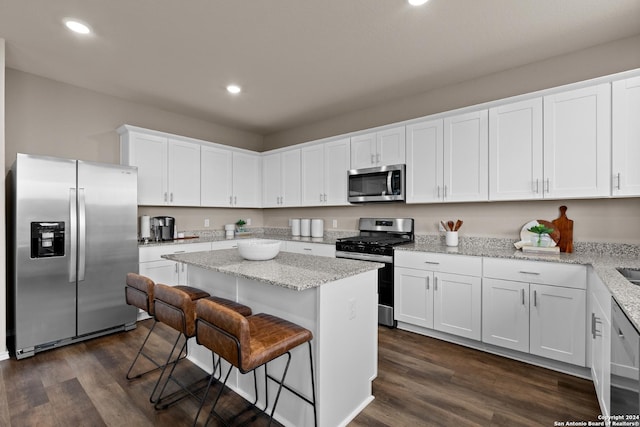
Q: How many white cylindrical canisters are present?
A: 3